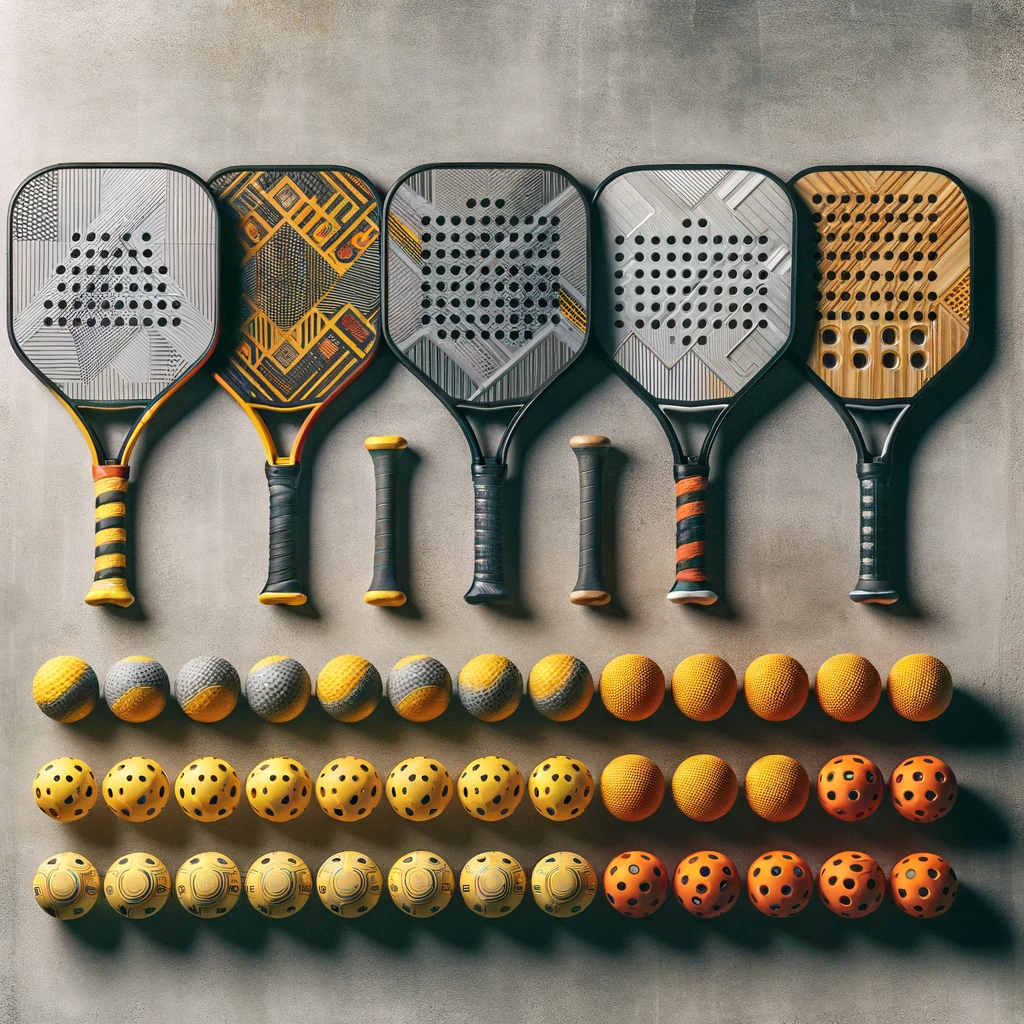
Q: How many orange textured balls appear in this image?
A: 8